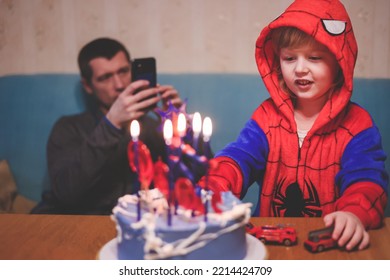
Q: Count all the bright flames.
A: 5